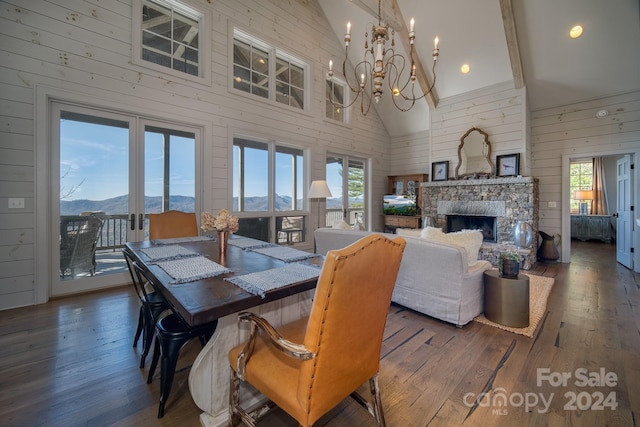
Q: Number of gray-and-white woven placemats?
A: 6